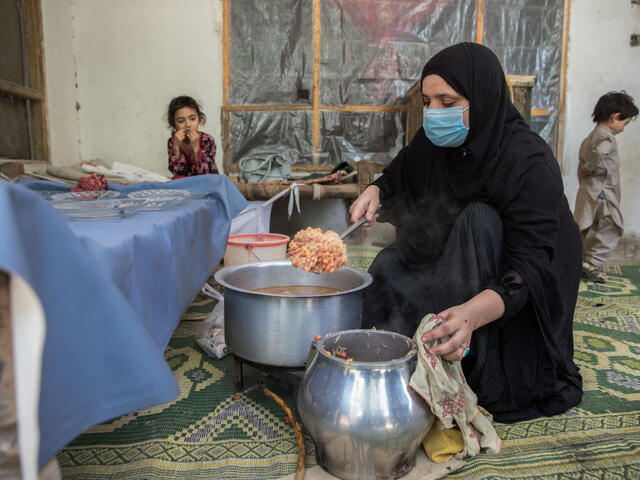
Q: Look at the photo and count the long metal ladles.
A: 1